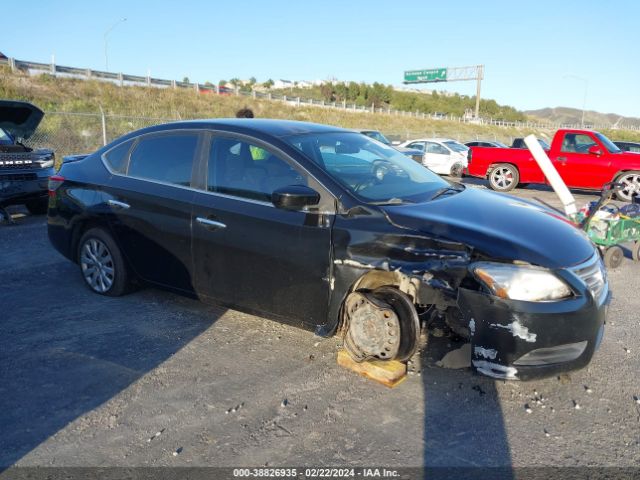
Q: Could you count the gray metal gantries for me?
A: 1